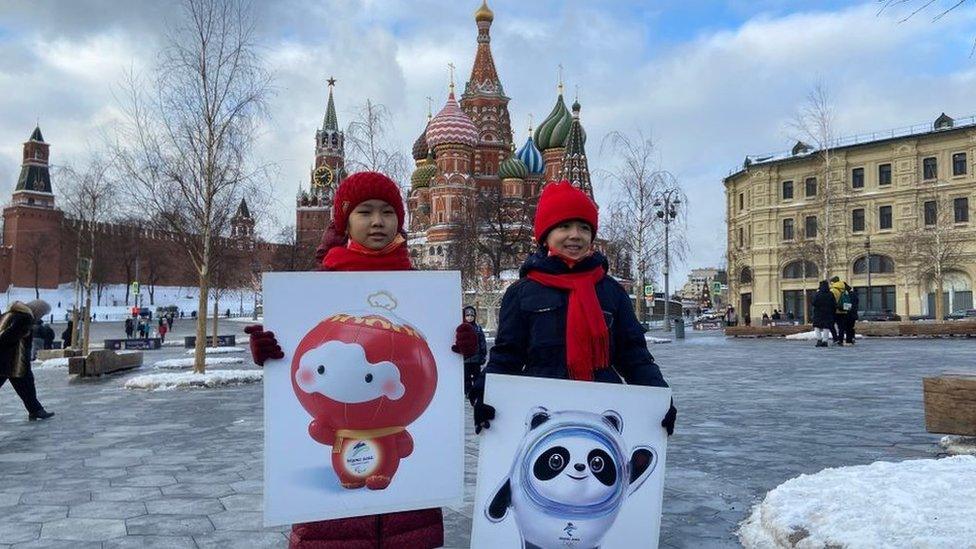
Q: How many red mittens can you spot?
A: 2